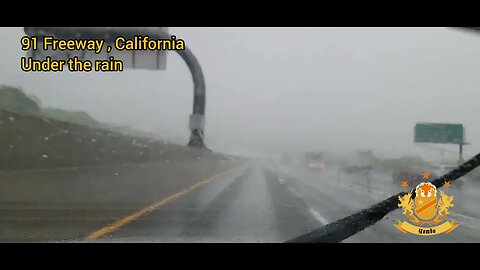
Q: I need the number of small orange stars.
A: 3